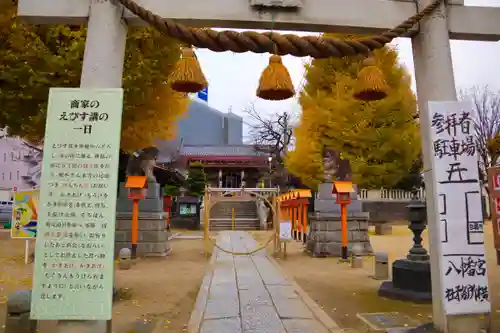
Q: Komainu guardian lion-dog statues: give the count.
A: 2